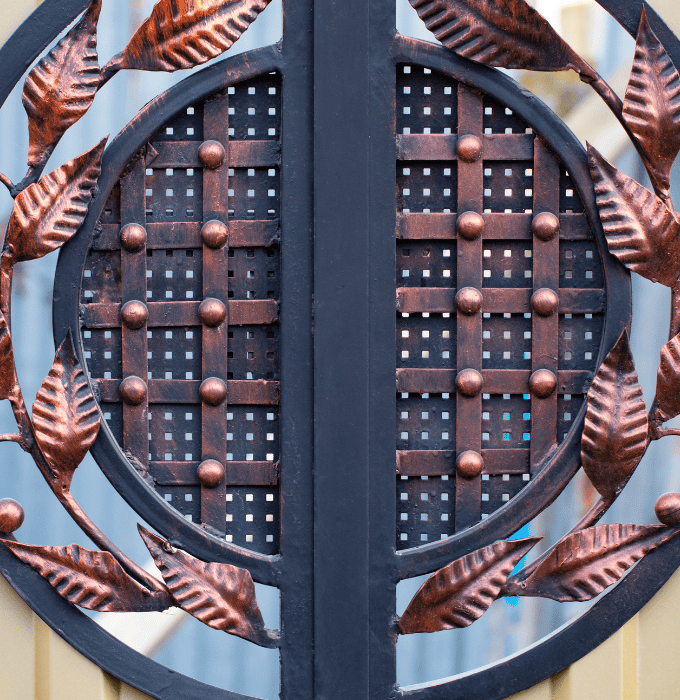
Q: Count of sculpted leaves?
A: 14